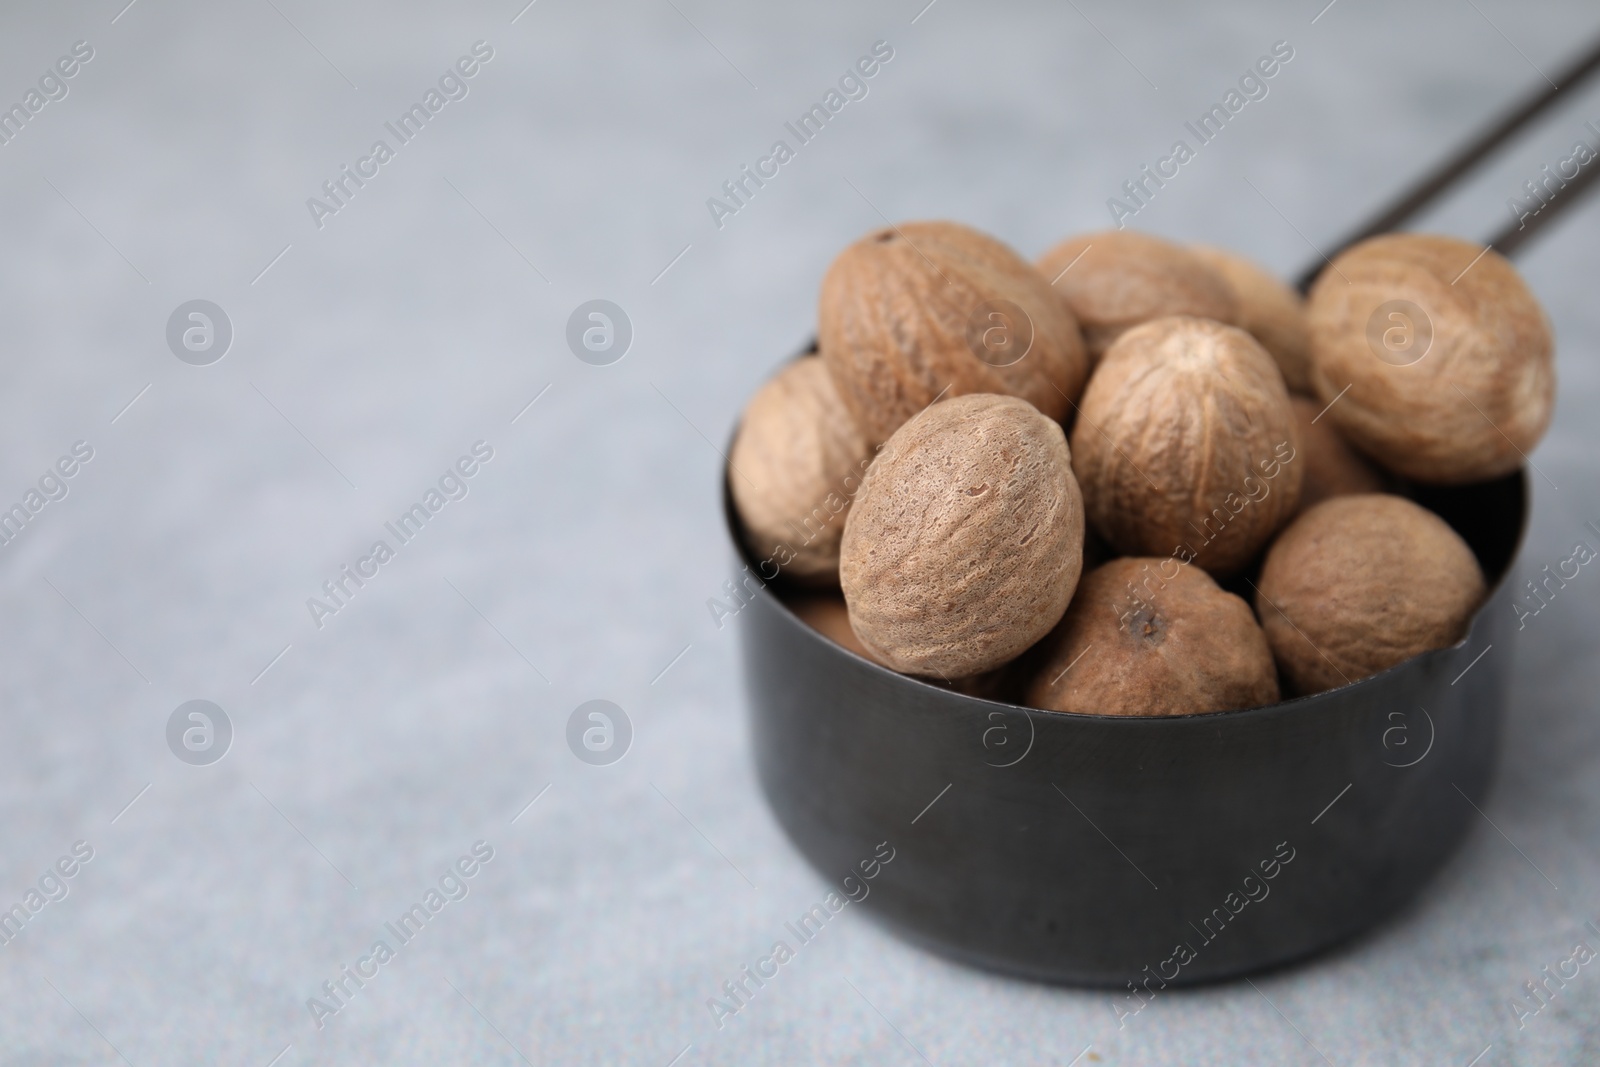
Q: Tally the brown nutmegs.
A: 11